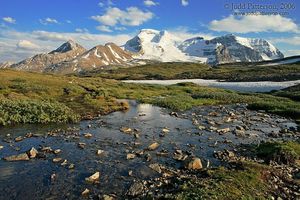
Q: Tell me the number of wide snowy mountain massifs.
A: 2